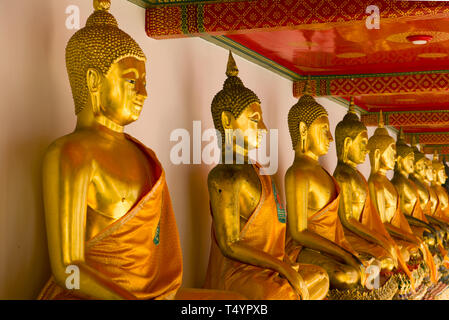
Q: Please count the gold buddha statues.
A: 9